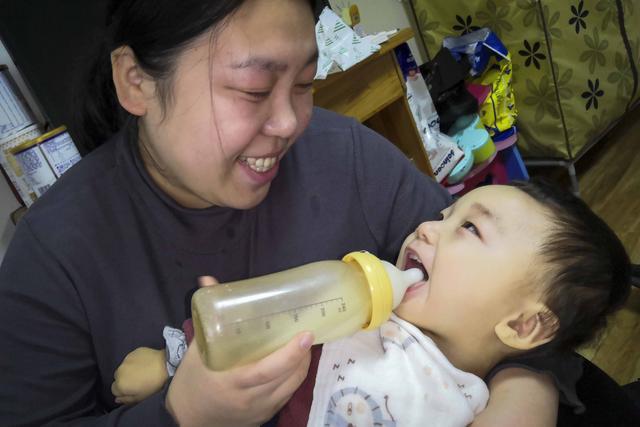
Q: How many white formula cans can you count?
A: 3